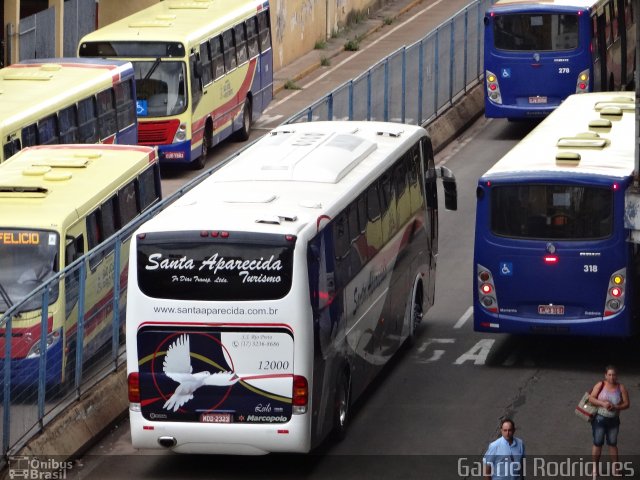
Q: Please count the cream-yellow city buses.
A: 3